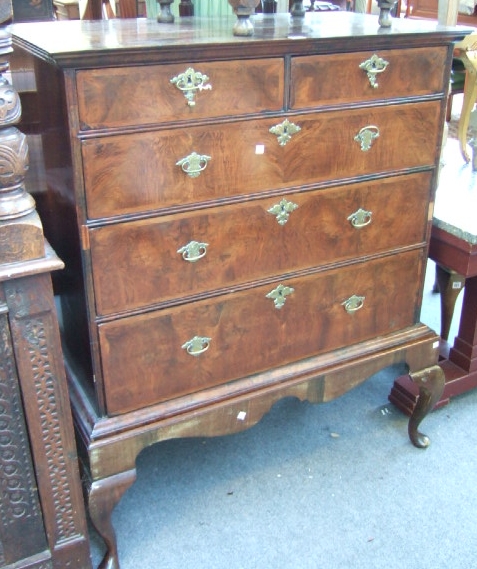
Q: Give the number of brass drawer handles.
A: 8